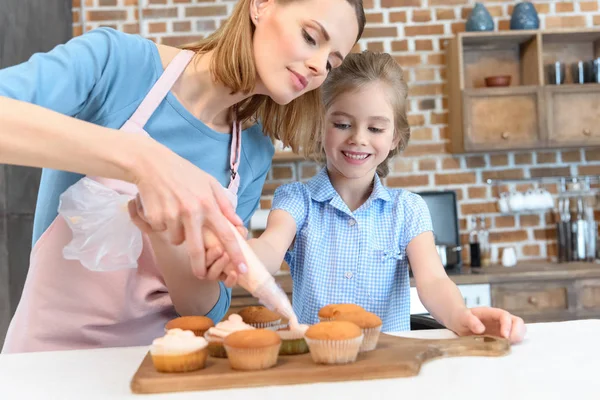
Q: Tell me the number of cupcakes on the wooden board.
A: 9